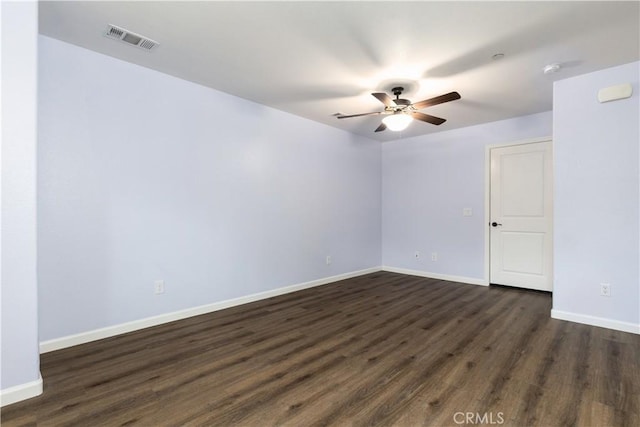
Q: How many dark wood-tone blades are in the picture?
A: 5